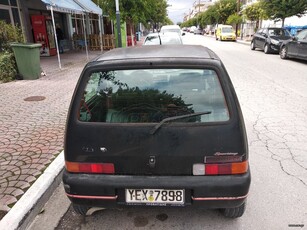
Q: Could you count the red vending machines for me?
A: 1